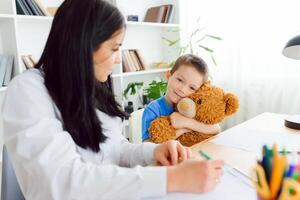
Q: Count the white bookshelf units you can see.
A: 1